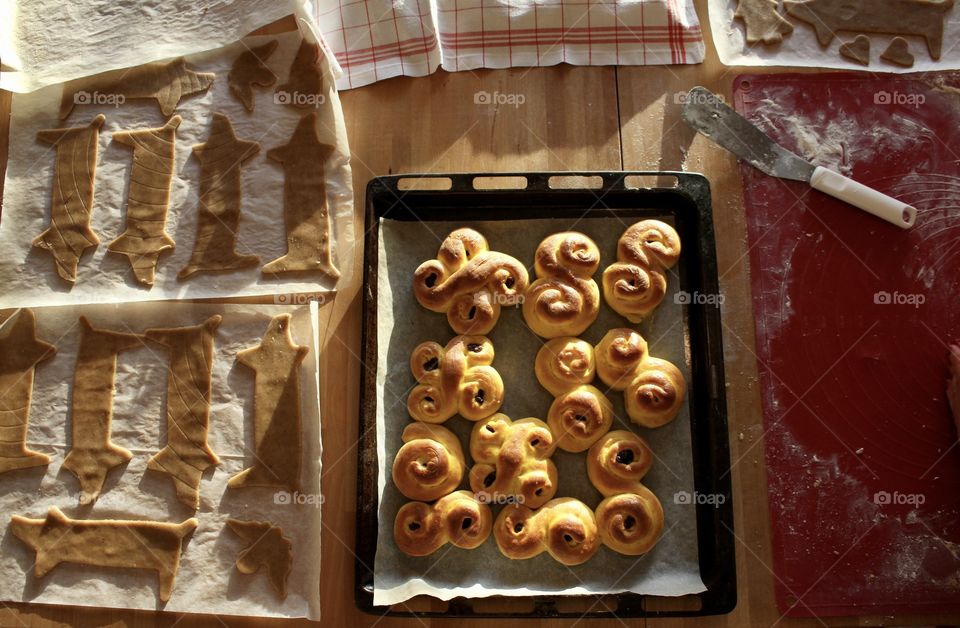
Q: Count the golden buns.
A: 11